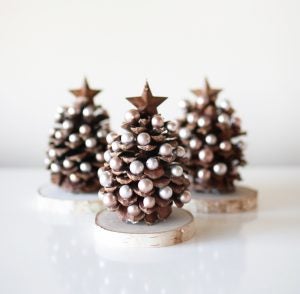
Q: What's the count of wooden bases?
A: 3